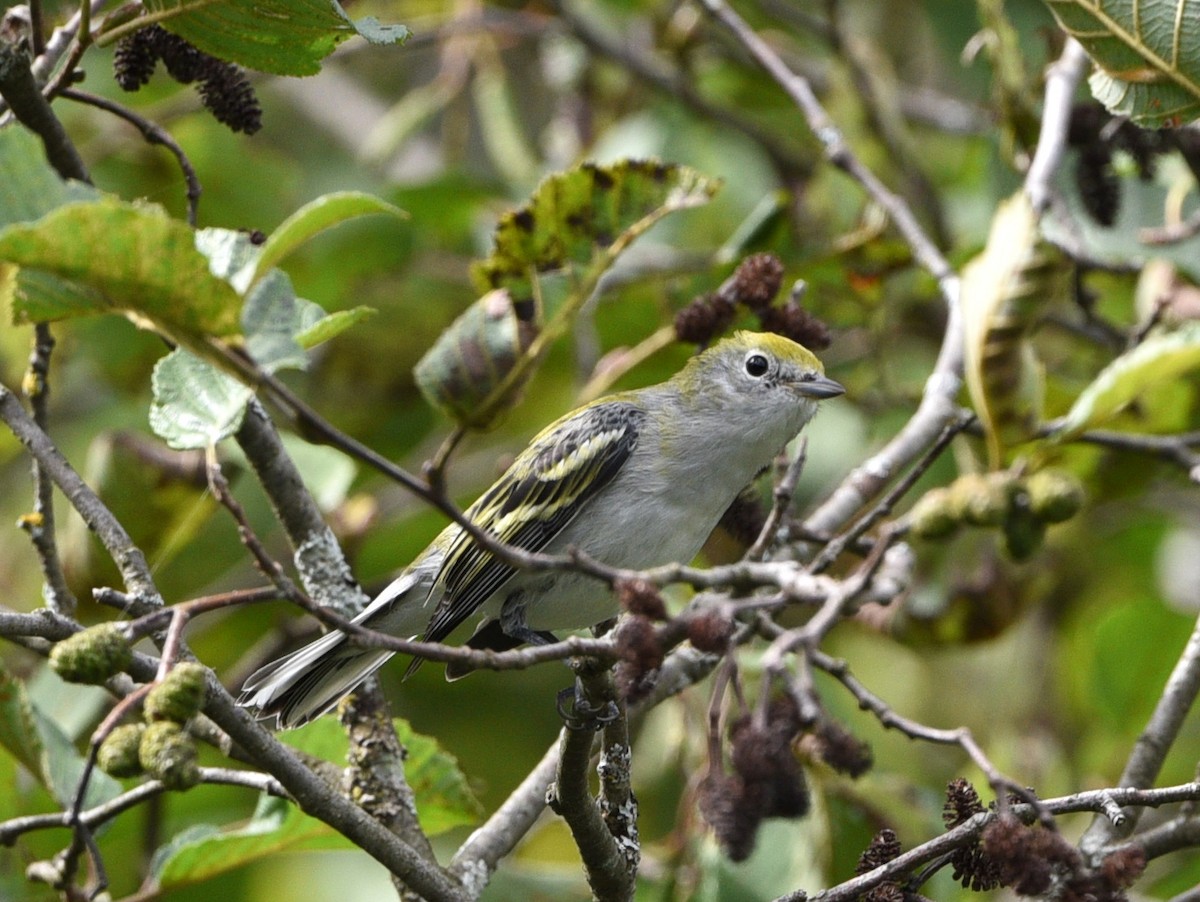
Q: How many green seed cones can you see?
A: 8